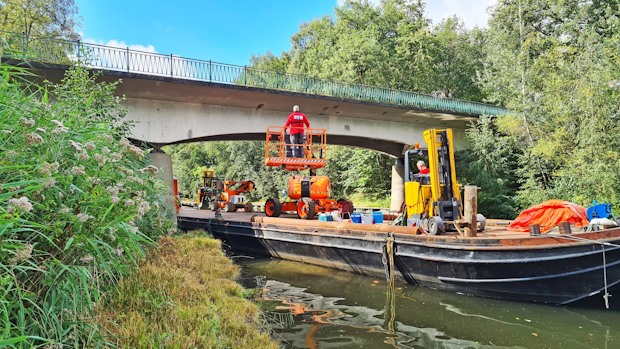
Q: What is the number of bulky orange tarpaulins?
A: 1